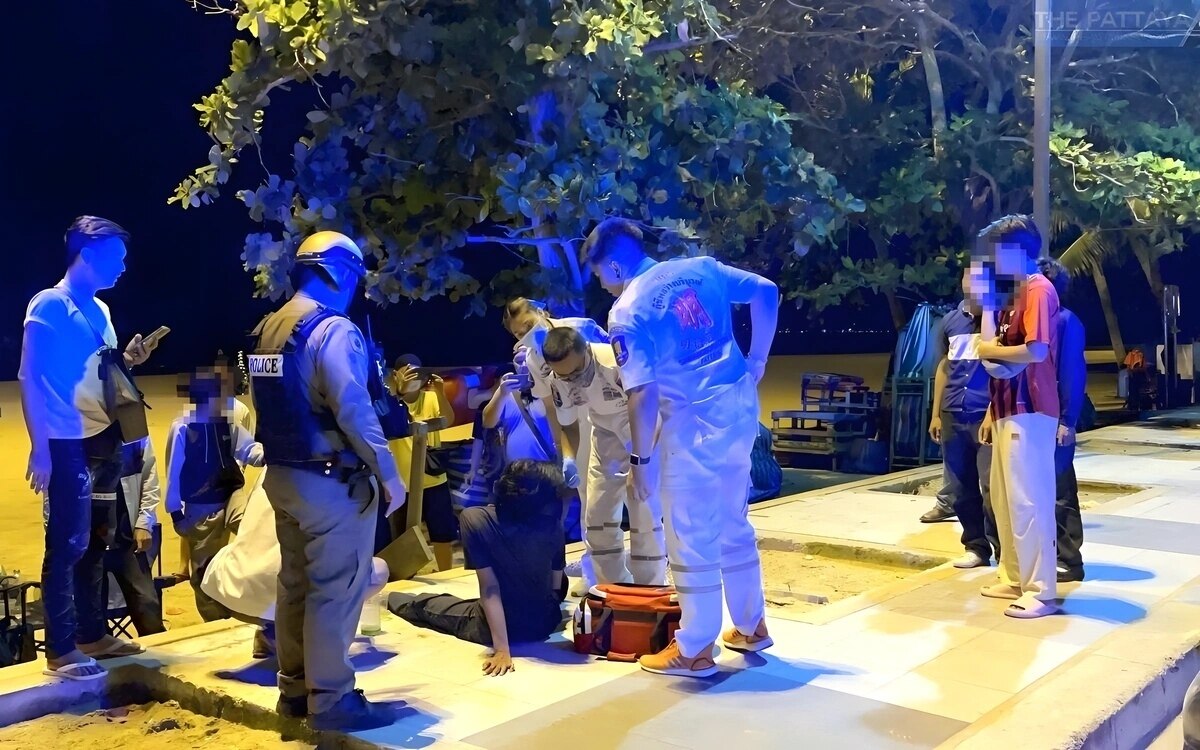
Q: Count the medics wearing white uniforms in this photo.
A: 3